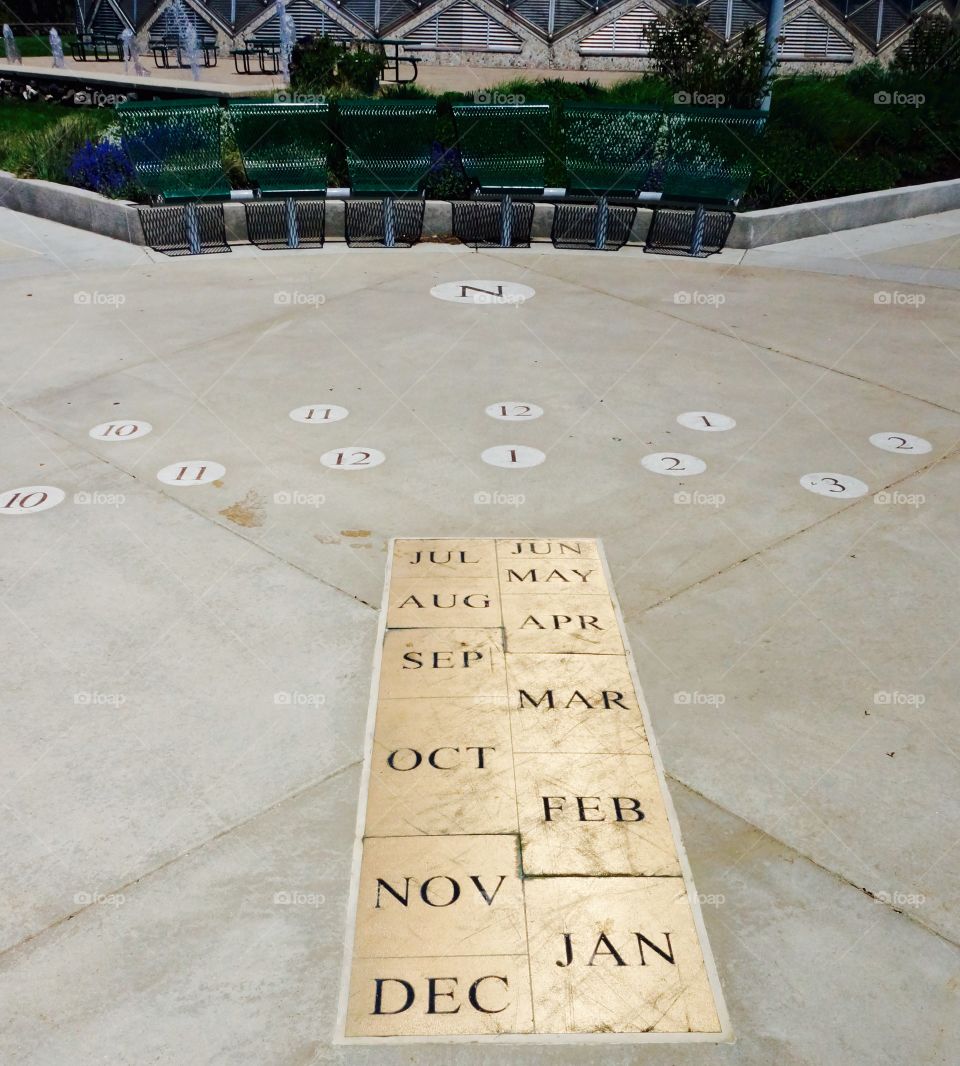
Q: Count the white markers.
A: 12